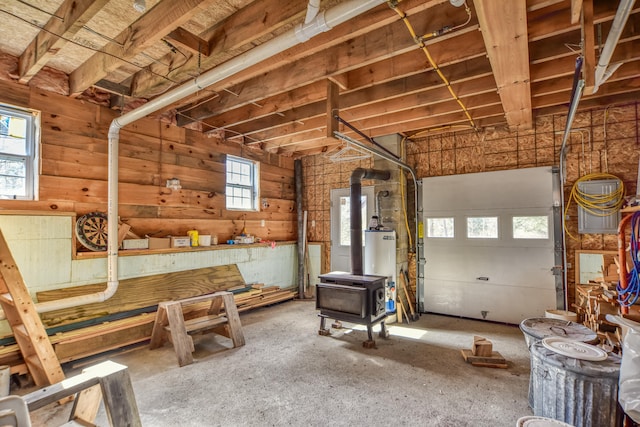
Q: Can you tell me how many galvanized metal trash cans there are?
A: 2